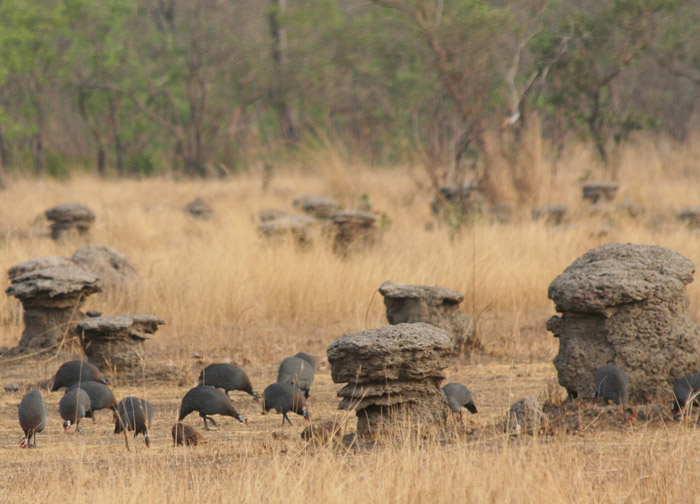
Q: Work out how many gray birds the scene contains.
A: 13